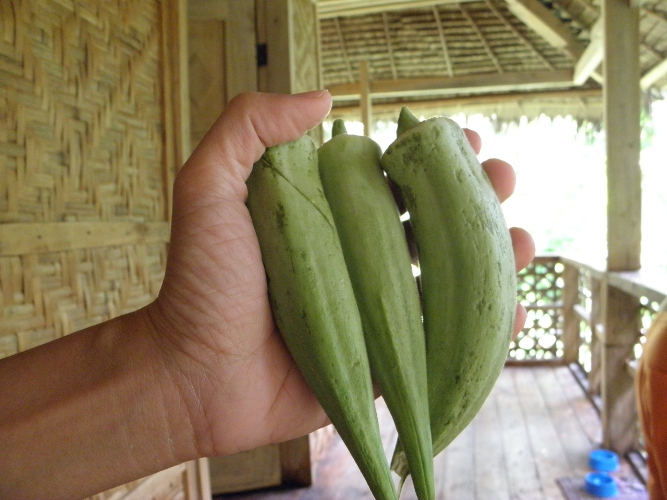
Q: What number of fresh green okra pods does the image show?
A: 3